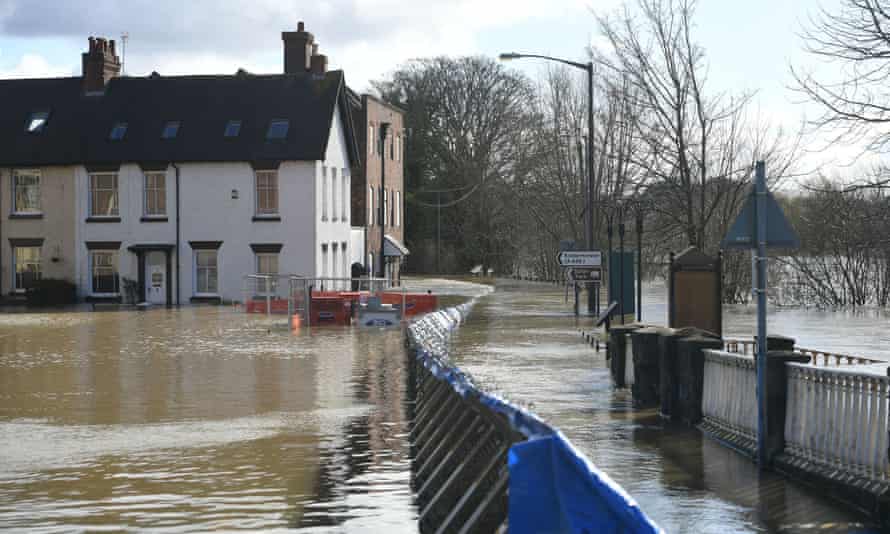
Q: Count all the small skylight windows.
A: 5